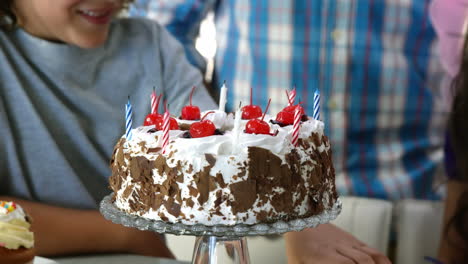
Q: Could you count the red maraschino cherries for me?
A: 8